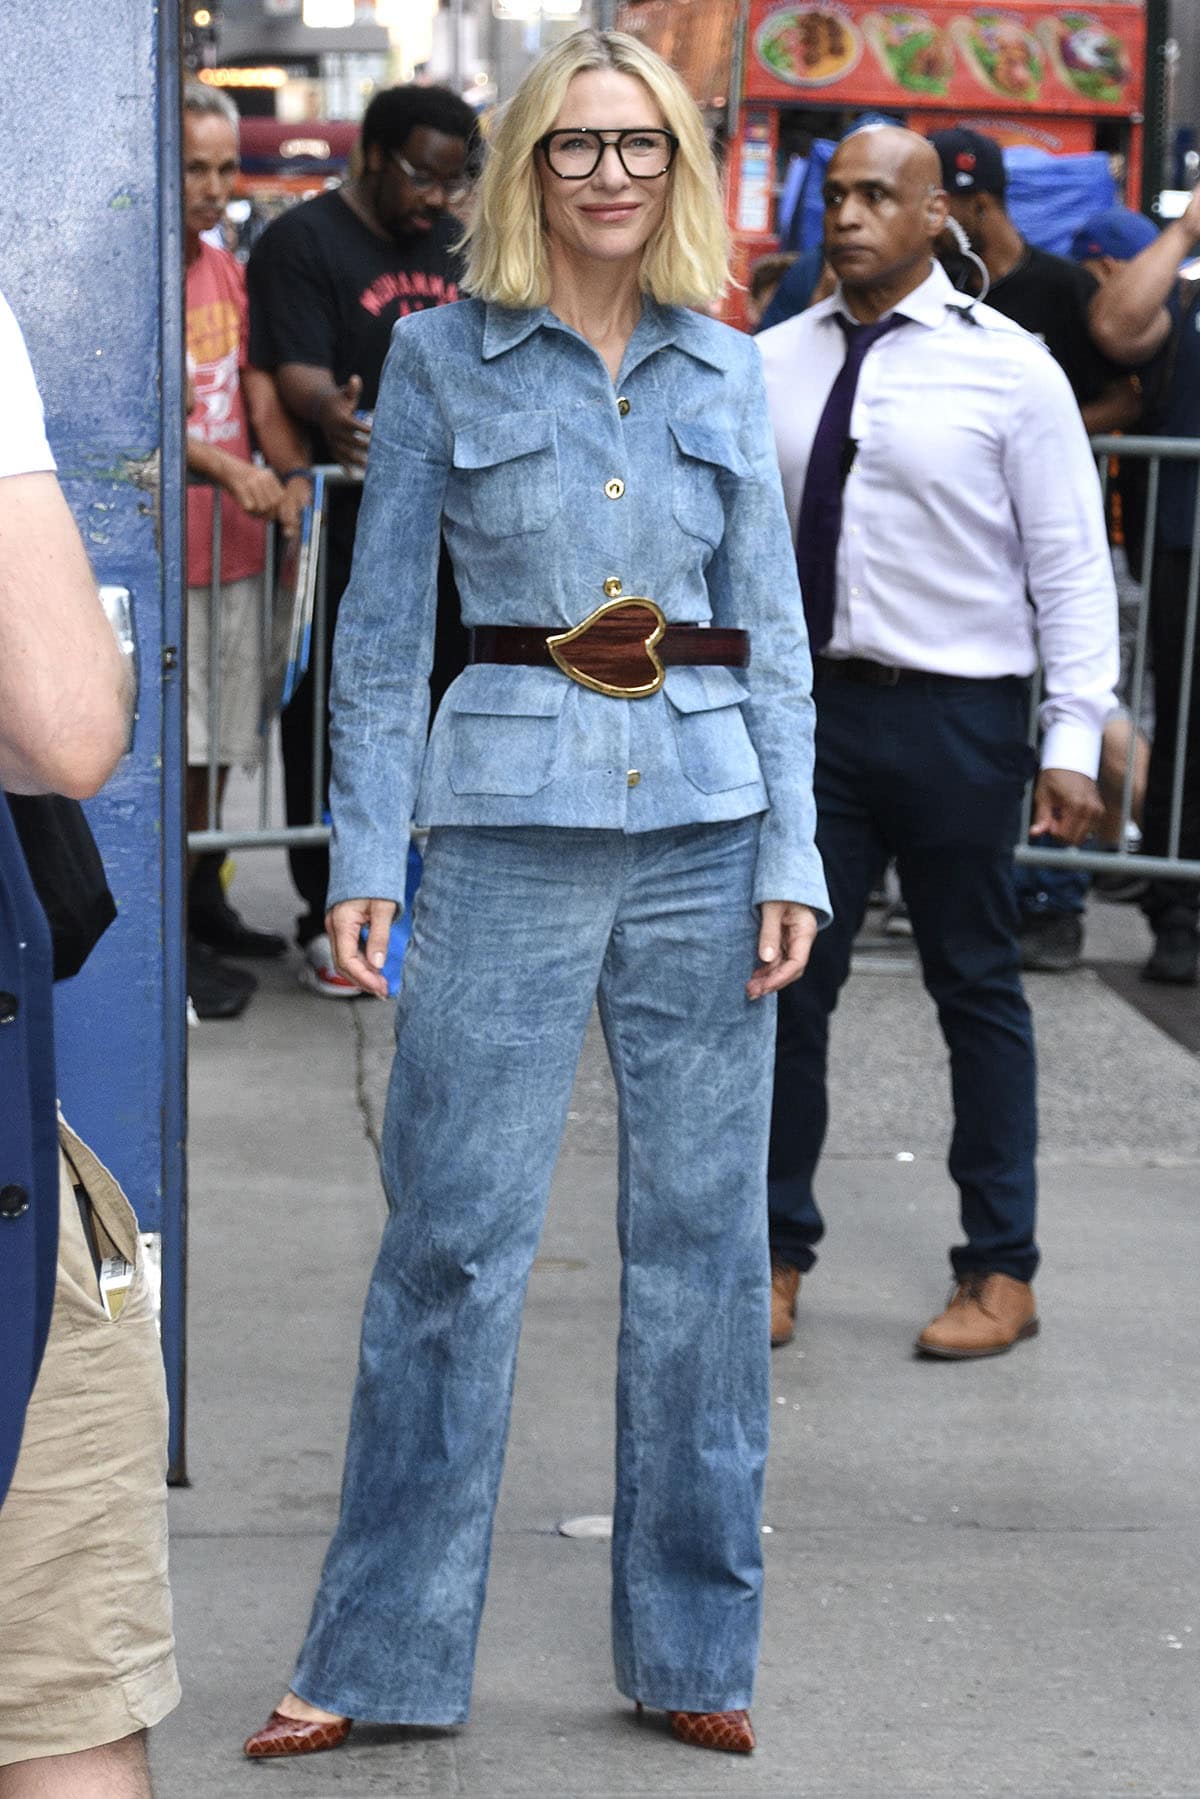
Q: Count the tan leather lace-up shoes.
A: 2